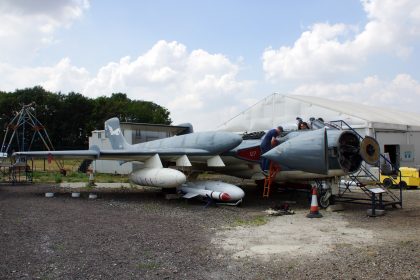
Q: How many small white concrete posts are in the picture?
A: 3